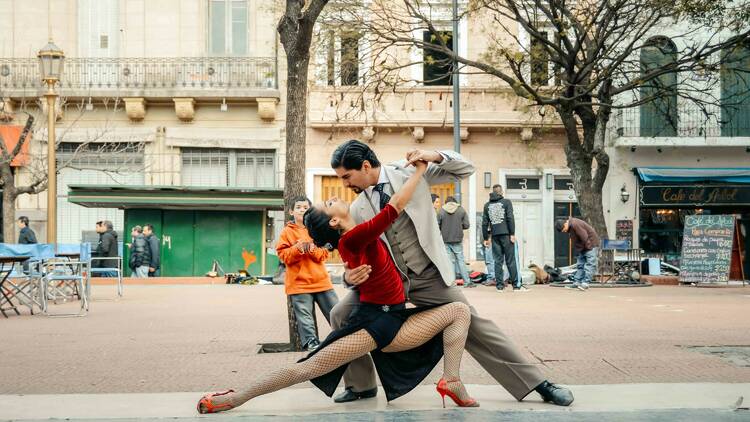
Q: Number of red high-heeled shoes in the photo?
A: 2